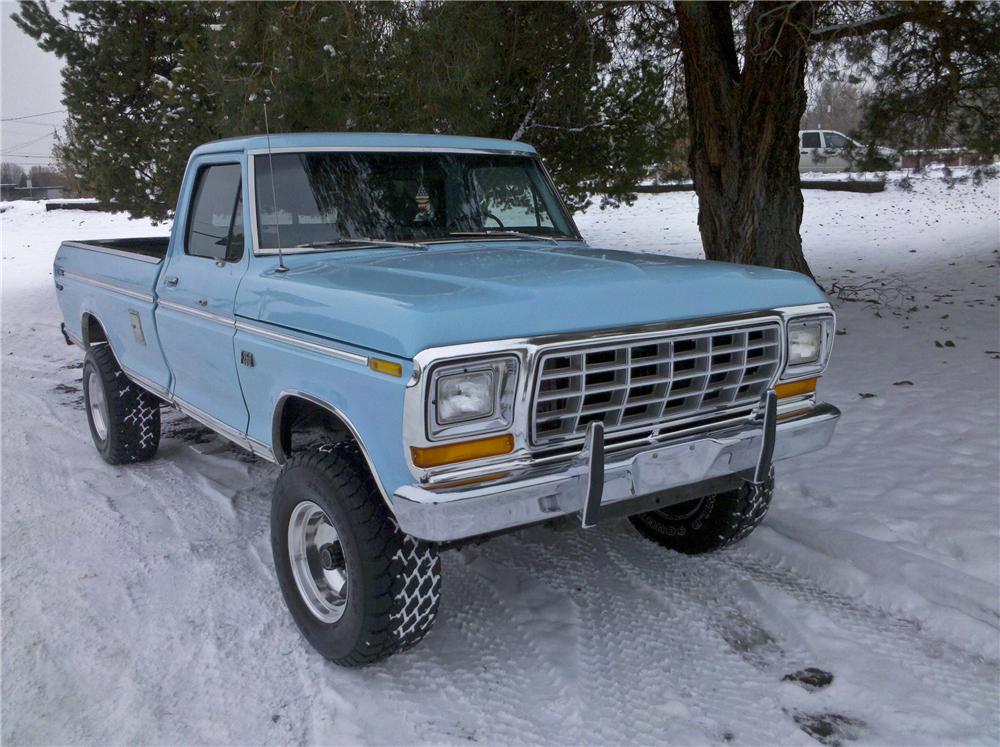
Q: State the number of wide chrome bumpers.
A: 1